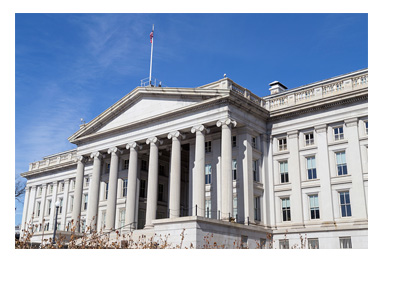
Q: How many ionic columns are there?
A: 8